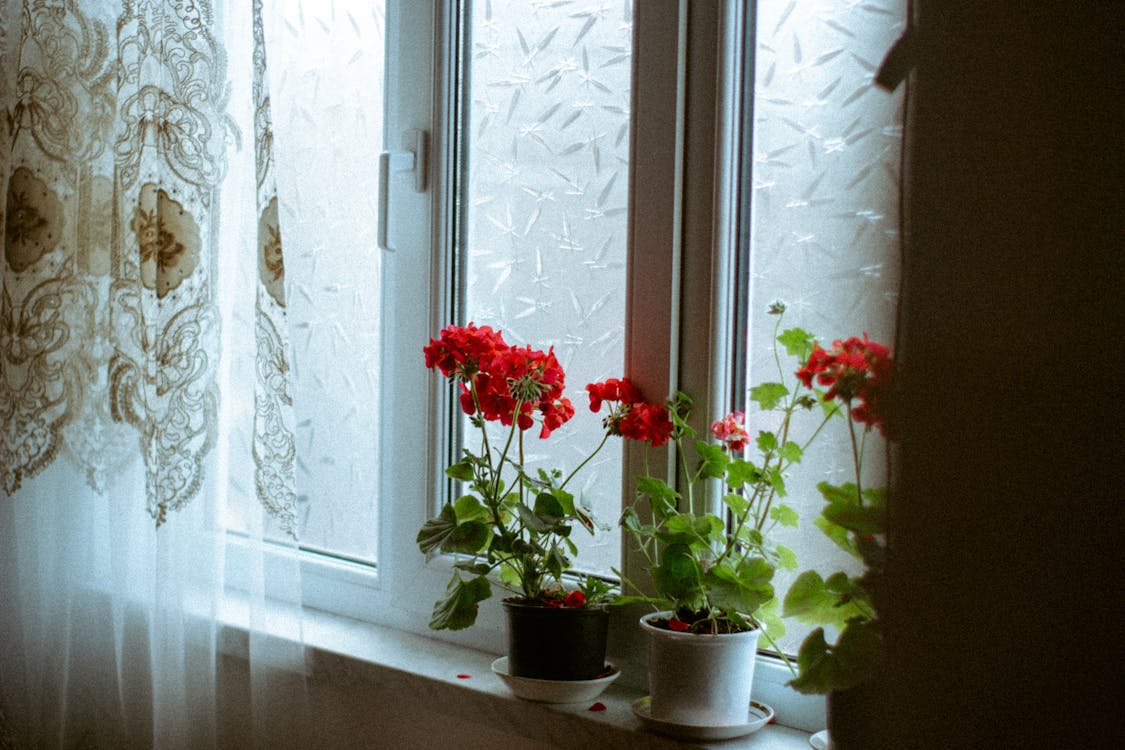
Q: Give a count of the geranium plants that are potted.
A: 3